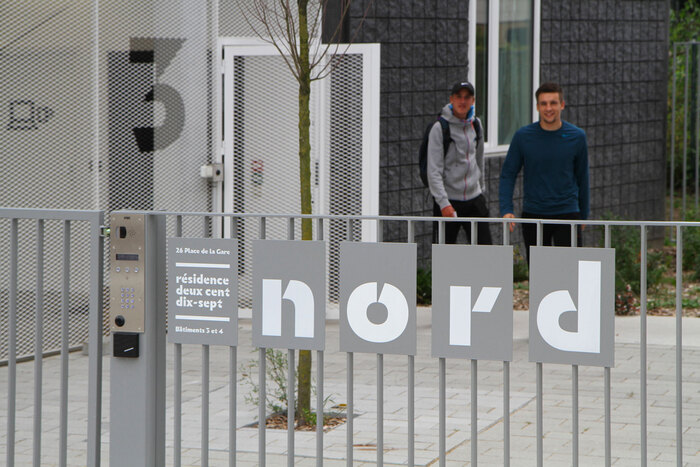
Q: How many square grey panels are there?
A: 5